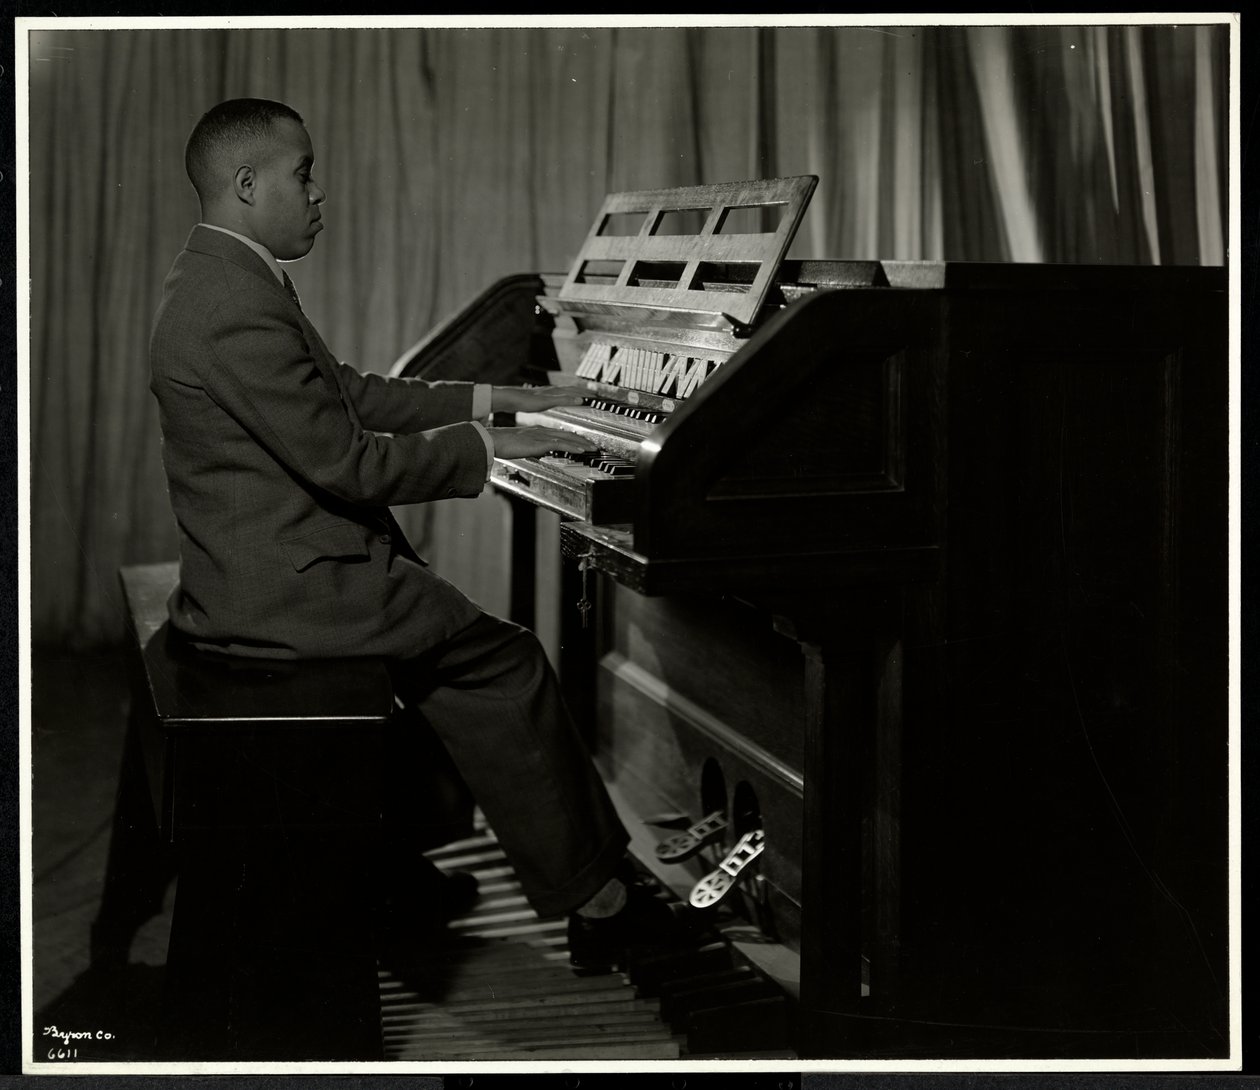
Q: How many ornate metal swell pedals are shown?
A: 2